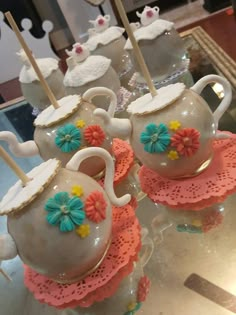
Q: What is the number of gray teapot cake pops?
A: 3